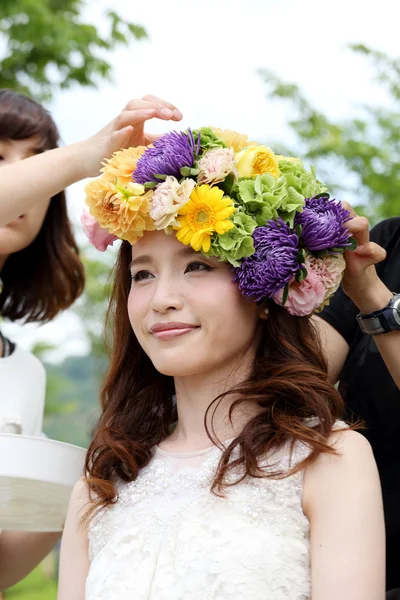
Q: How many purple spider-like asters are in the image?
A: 3